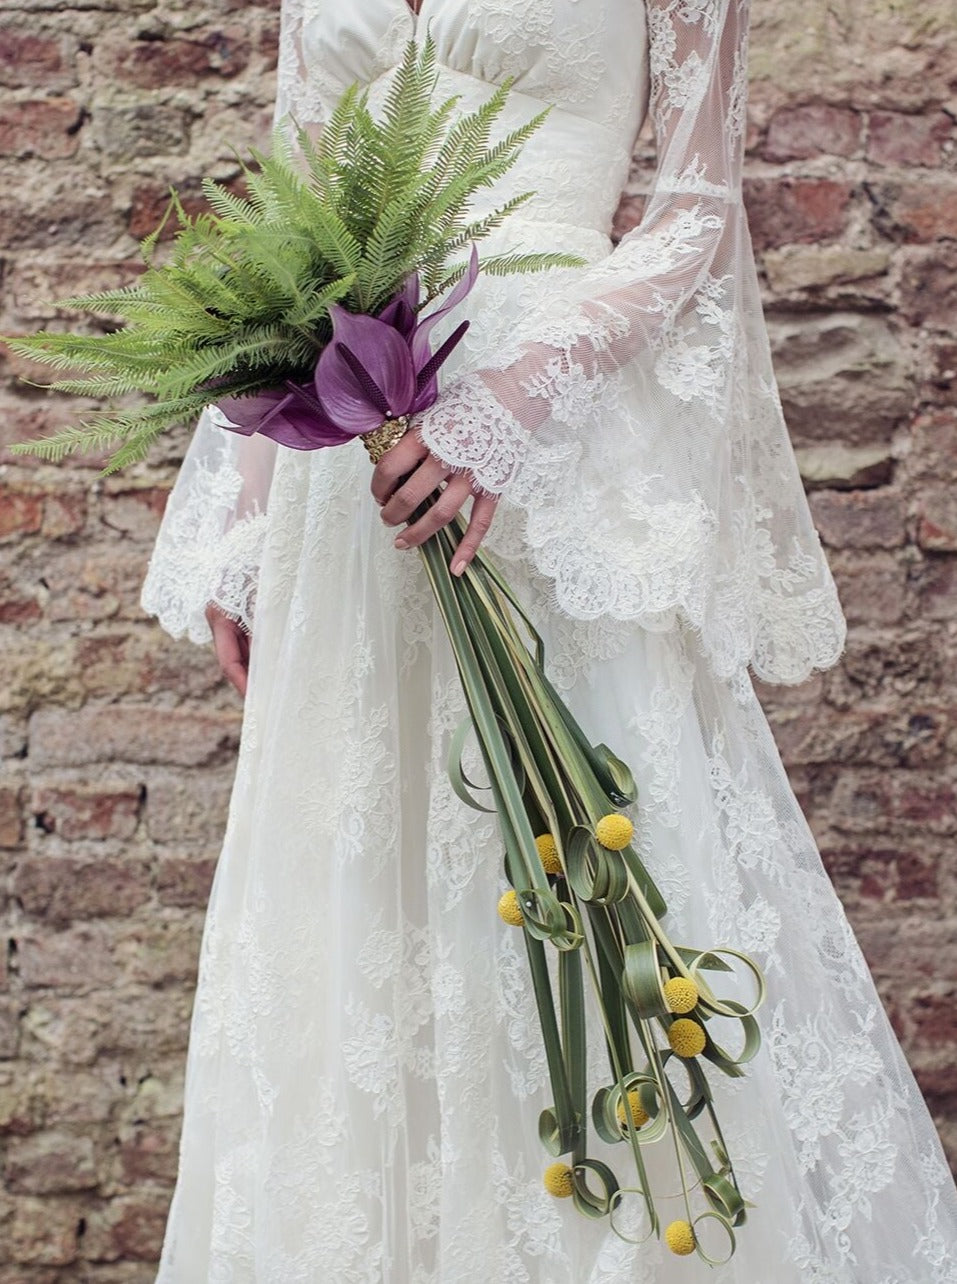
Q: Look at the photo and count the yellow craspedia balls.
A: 8